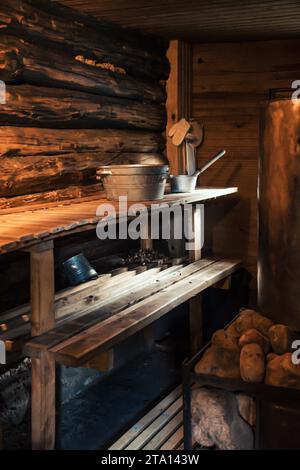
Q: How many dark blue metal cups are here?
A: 1